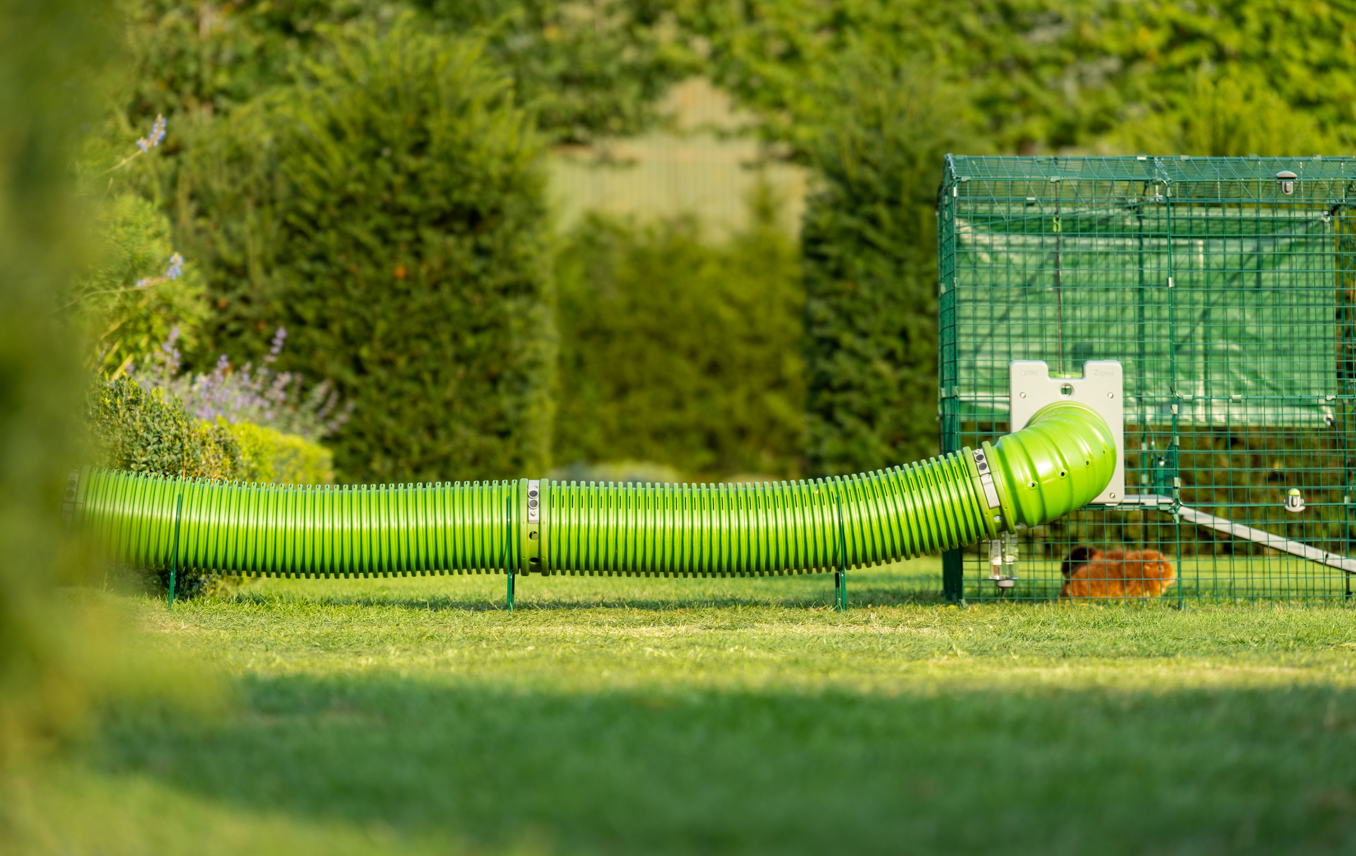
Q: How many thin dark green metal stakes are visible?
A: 3